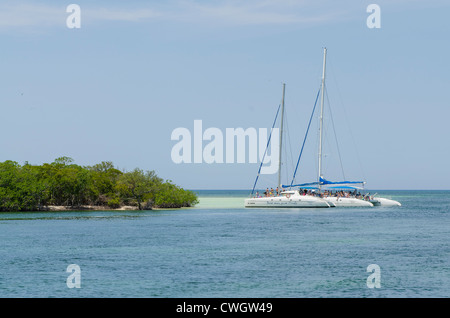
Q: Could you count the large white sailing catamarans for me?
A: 2